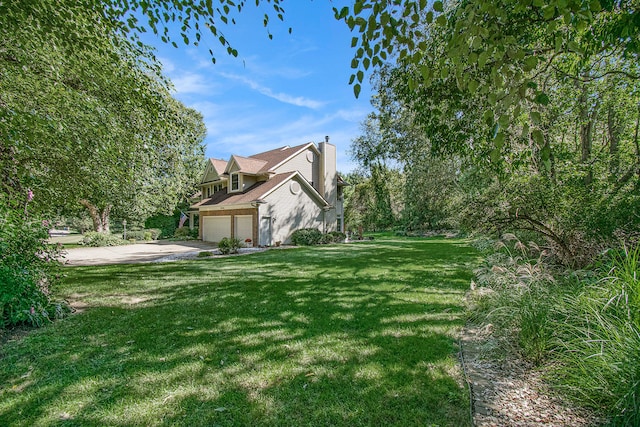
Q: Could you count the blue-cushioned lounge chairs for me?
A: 0